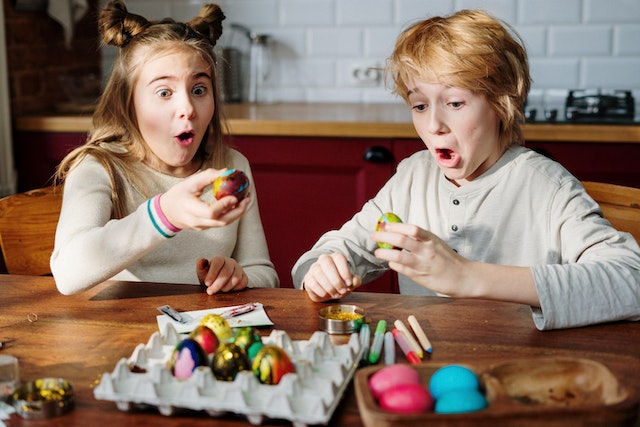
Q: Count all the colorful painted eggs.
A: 12